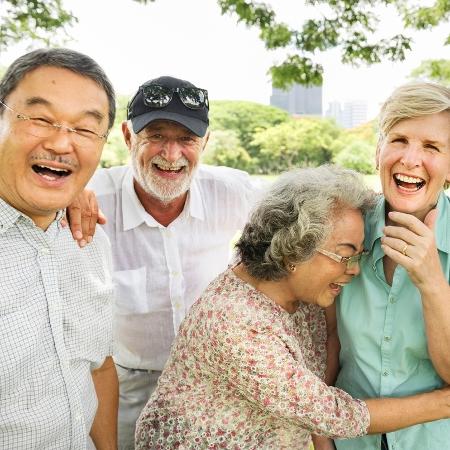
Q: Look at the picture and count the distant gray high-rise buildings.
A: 3